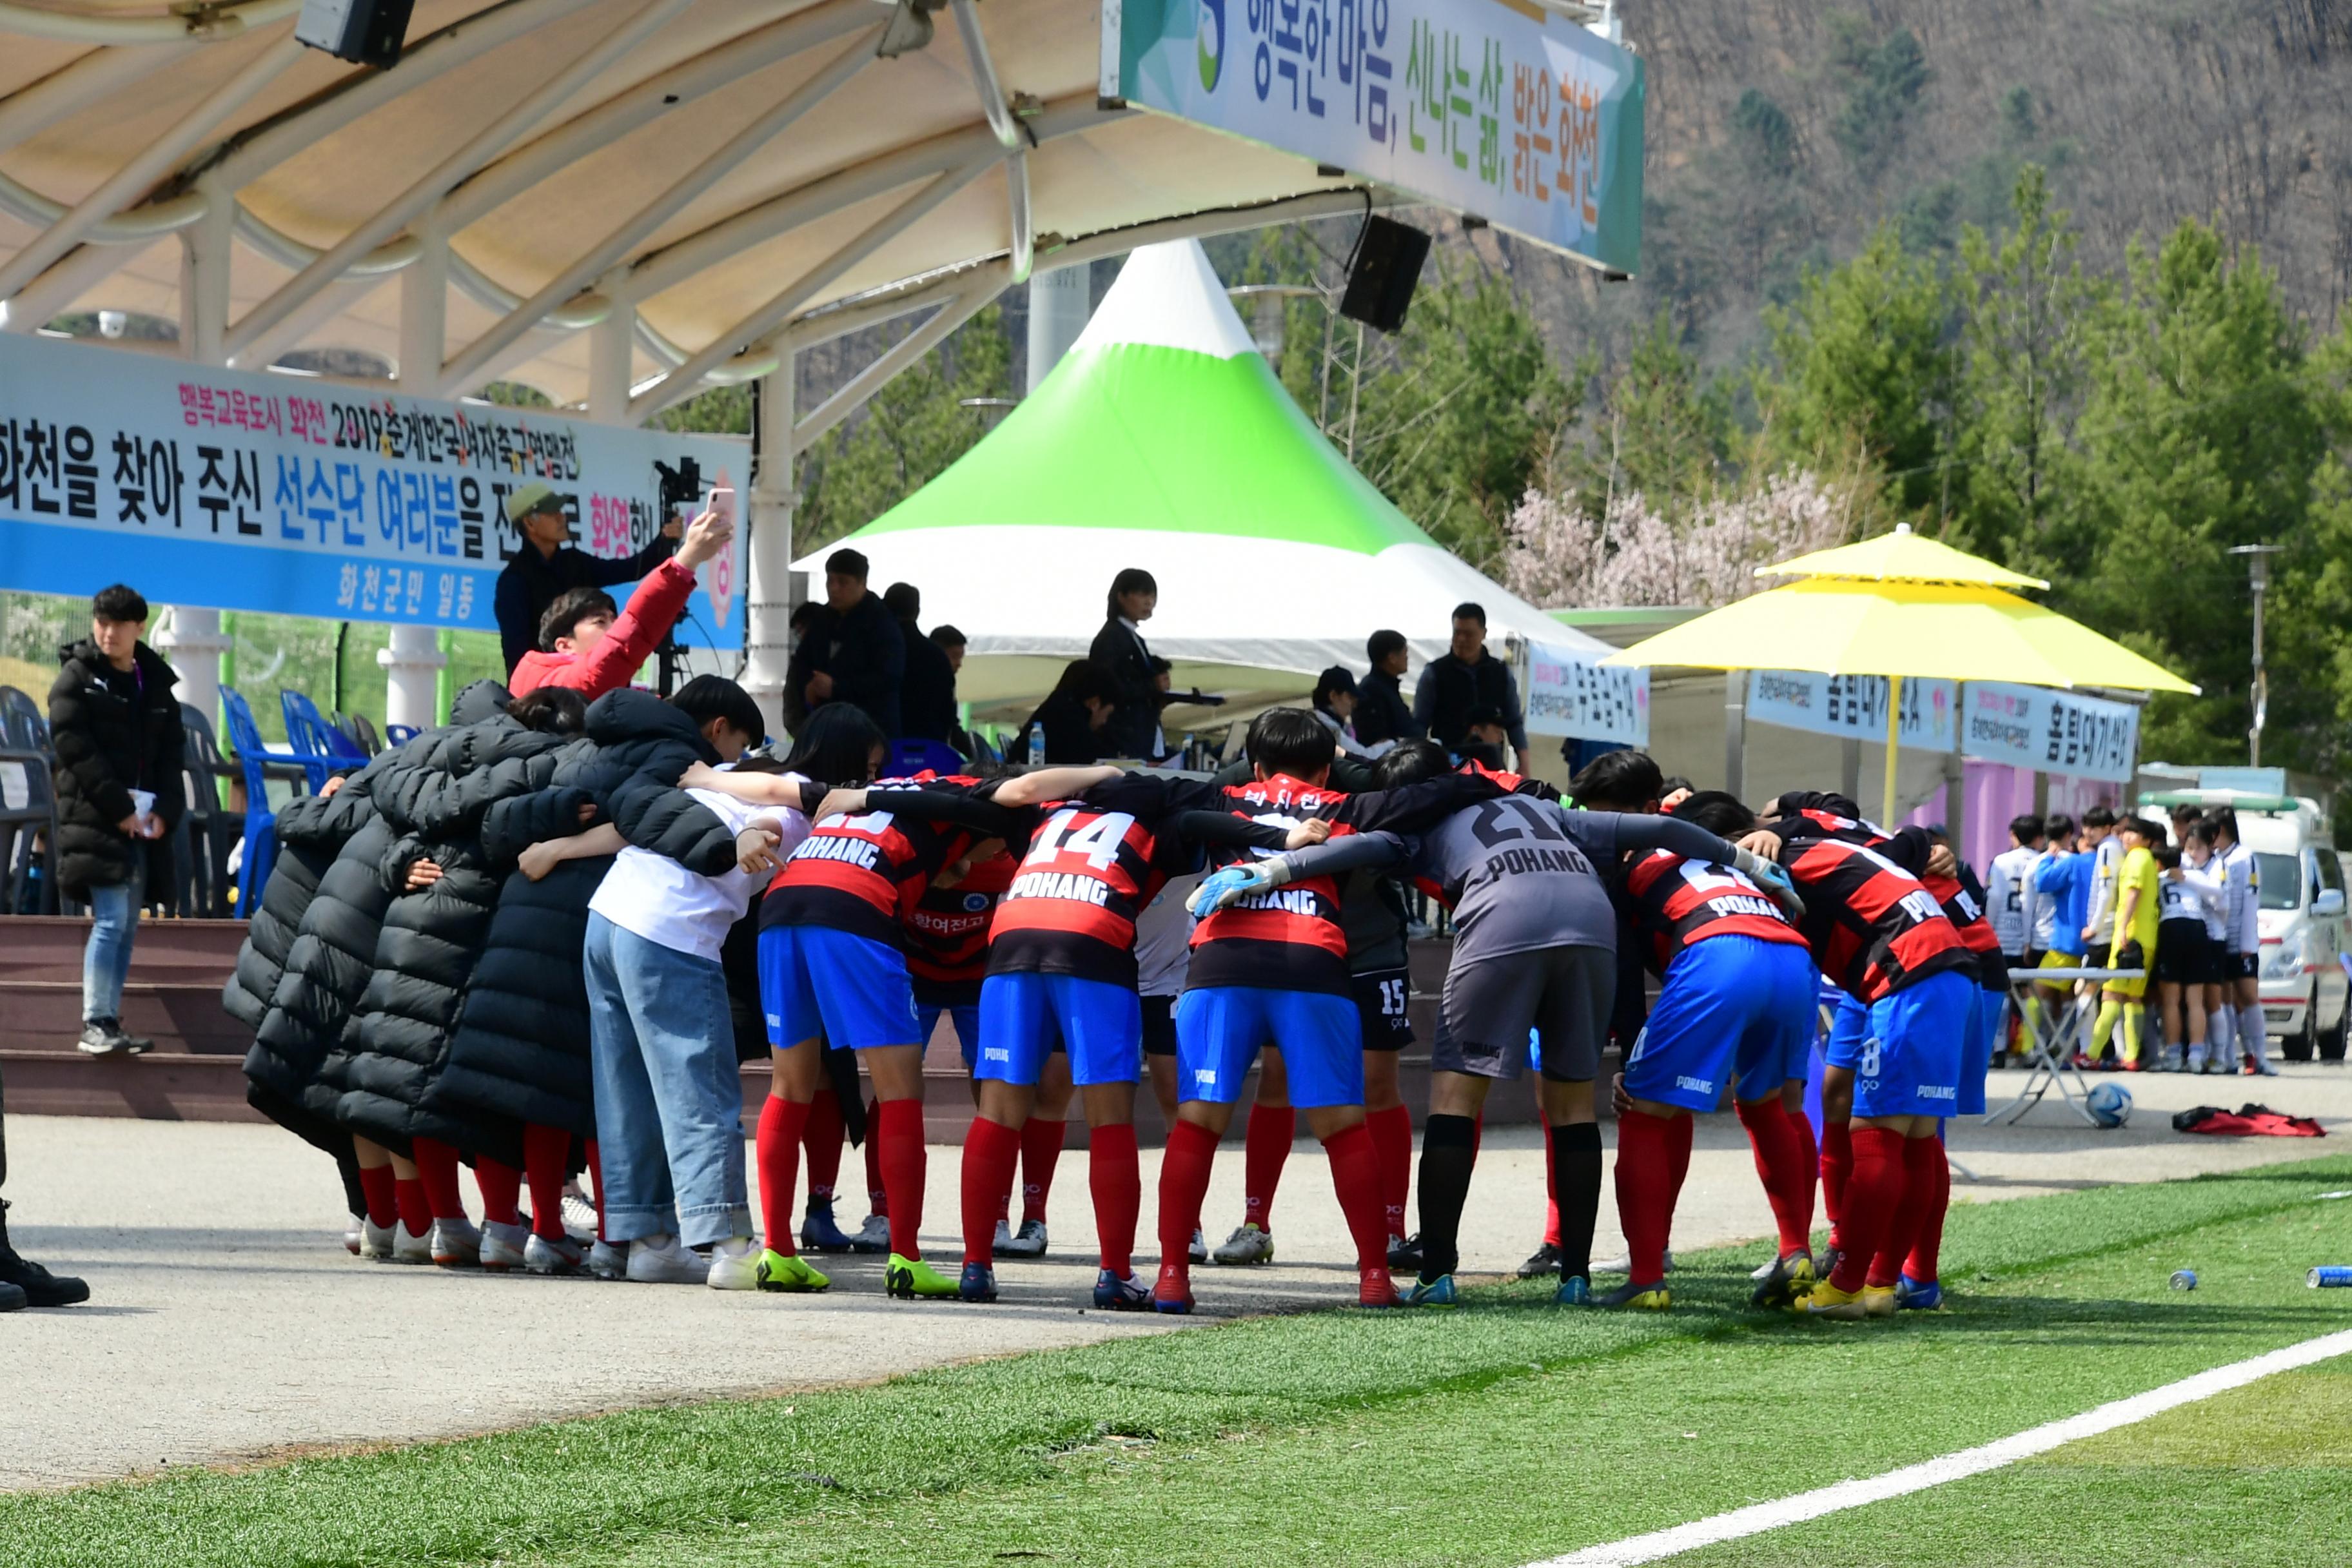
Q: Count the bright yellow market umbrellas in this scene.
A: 1